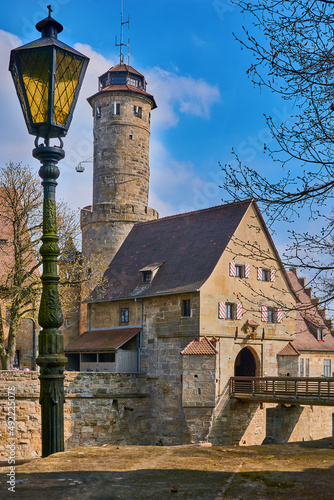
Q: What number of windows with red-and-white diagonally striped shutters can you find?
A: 4